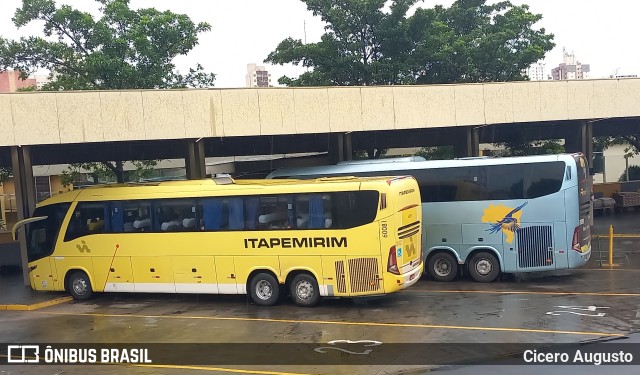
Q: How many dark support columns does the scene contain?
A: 5